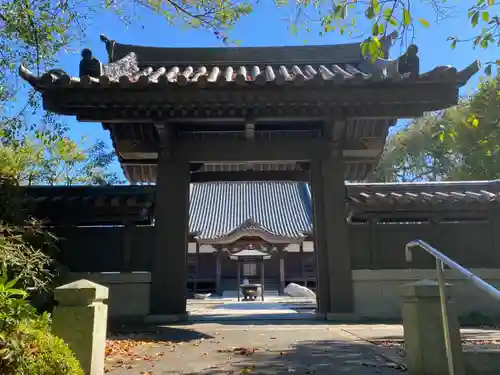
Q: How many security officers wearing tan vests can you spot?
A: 0